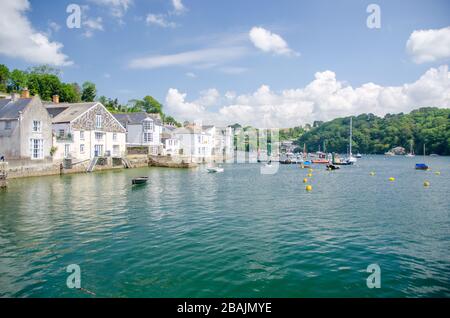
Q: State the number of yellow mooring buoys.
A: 8